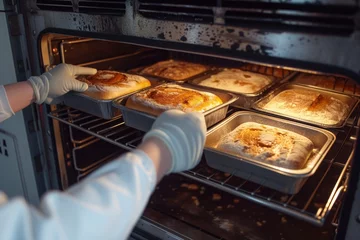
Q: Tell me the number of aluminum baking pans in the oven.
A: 6